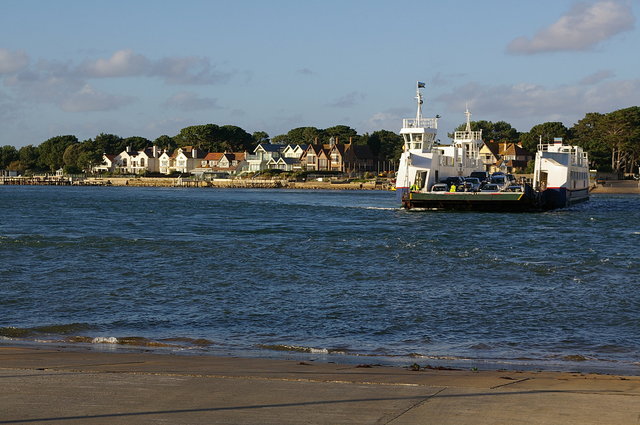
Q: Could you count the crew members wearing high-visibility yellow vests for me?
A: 2